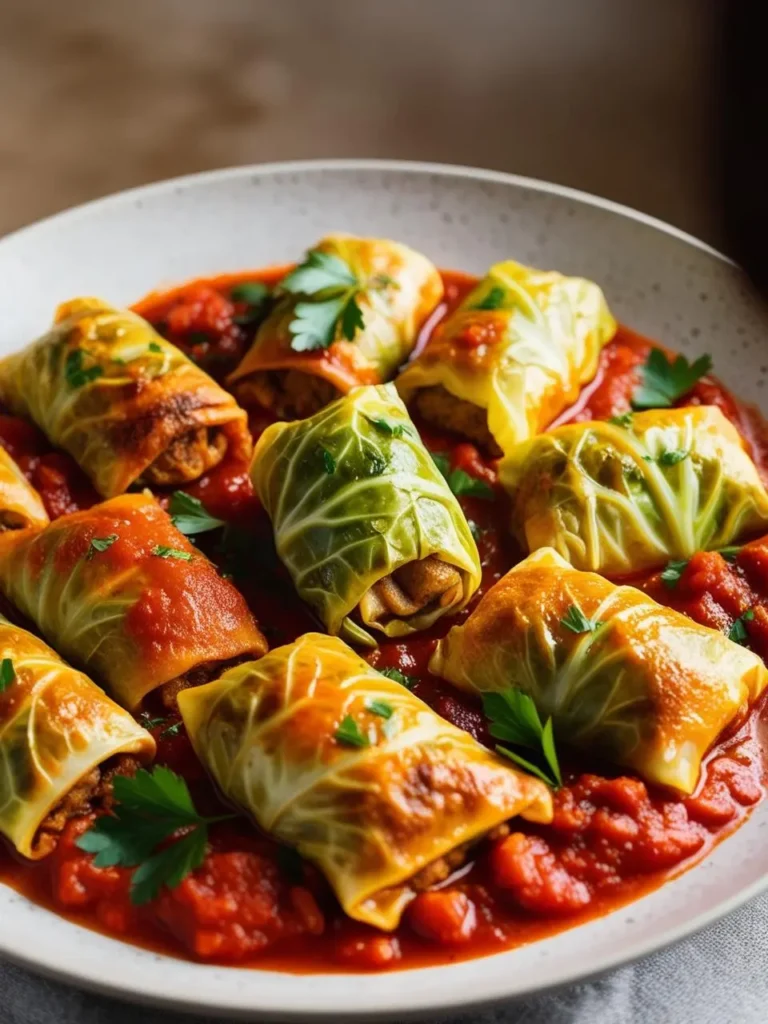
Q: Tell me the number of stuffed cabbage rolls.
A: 10